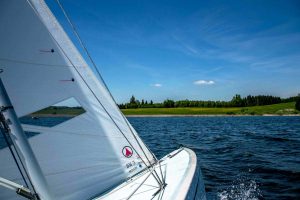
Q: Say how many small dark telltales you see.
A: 2